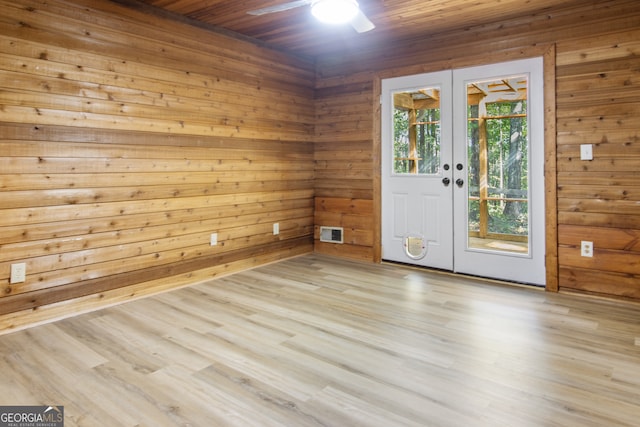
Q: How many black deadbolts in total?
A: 2